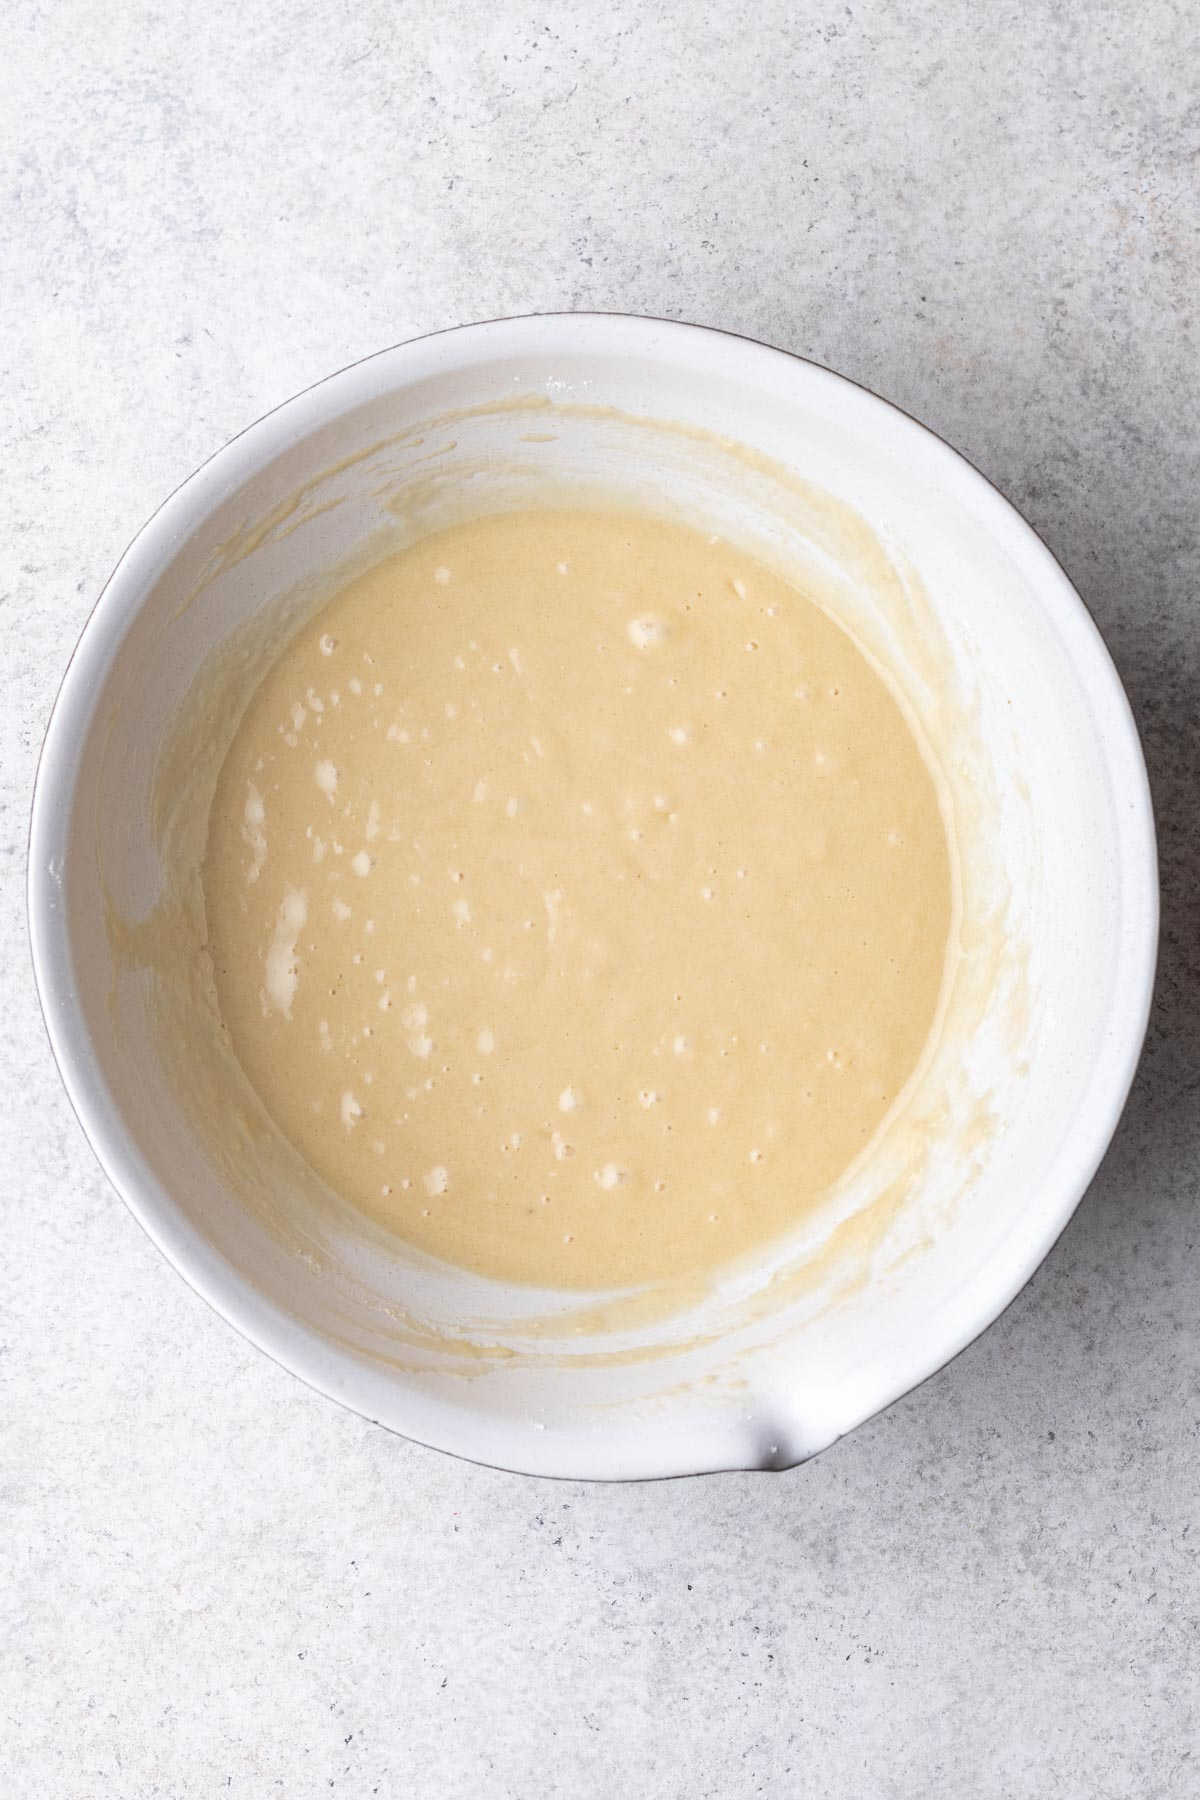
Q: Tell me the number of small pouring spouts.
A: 1